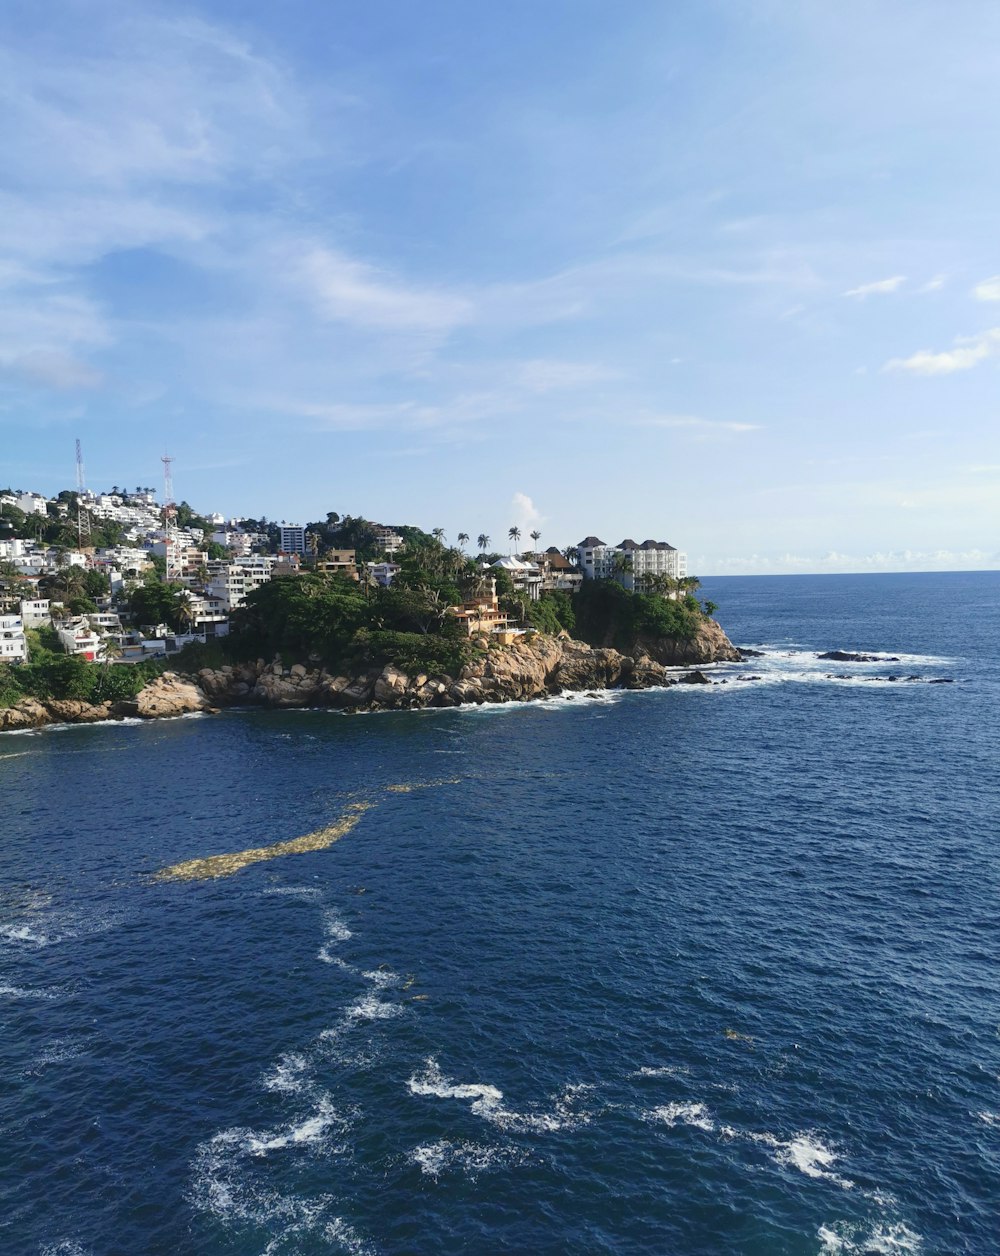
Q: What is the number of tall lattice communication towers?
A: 2